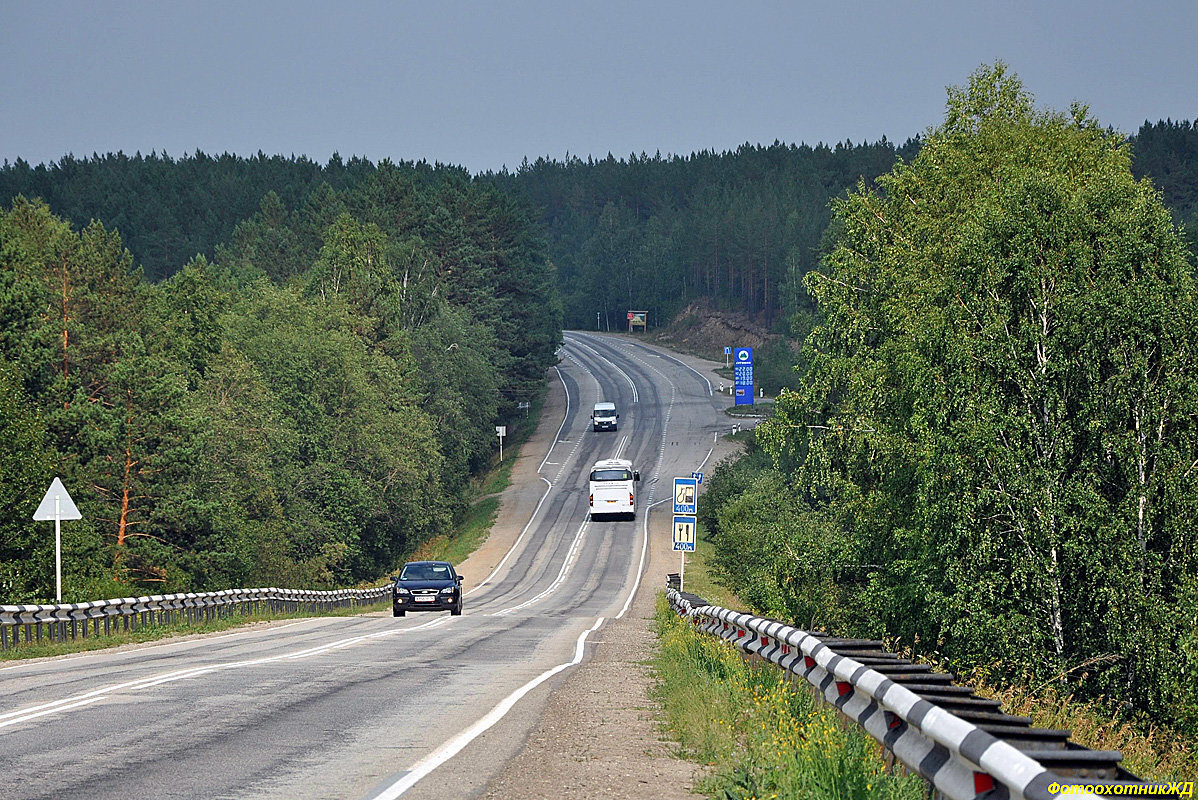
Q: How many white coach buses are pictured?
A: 1